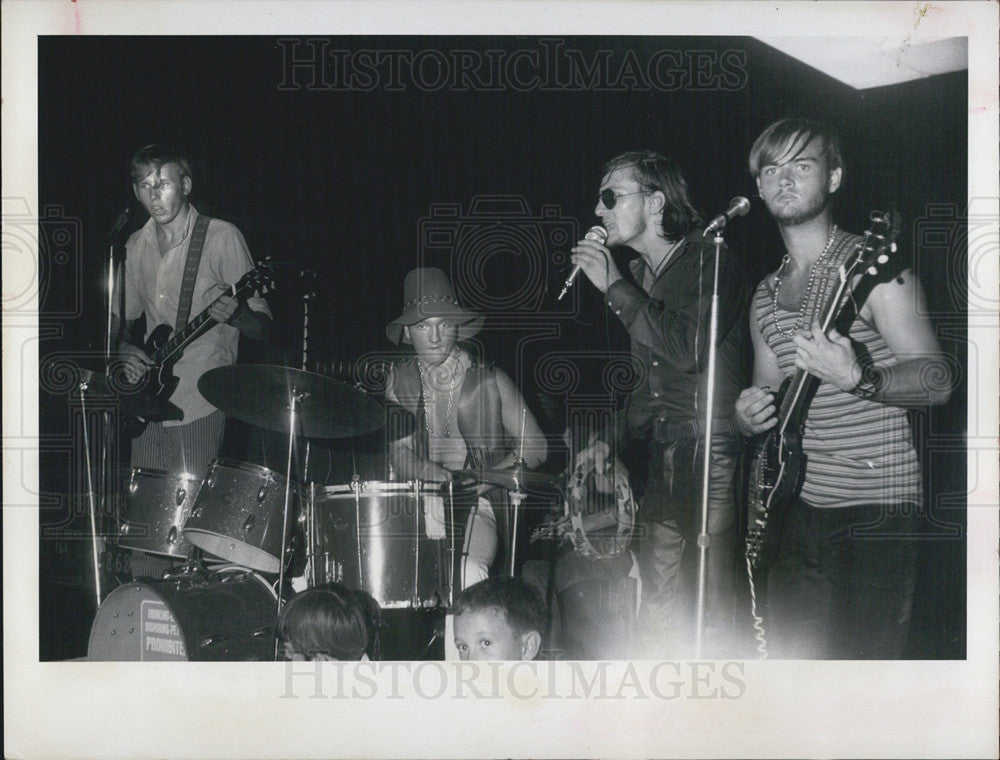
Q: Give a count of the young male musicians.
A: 4